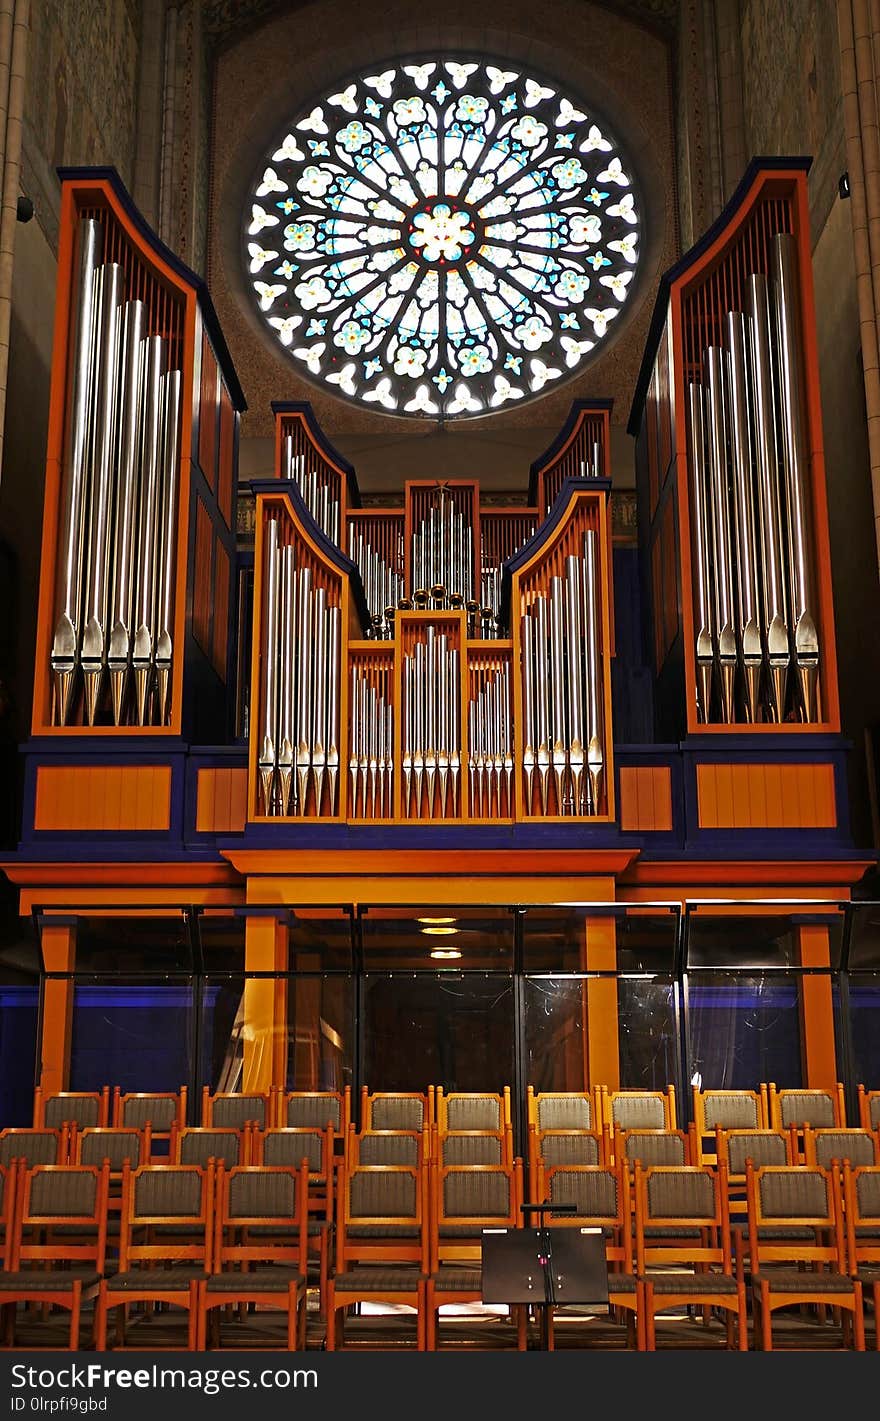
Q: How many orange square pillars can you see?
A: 4